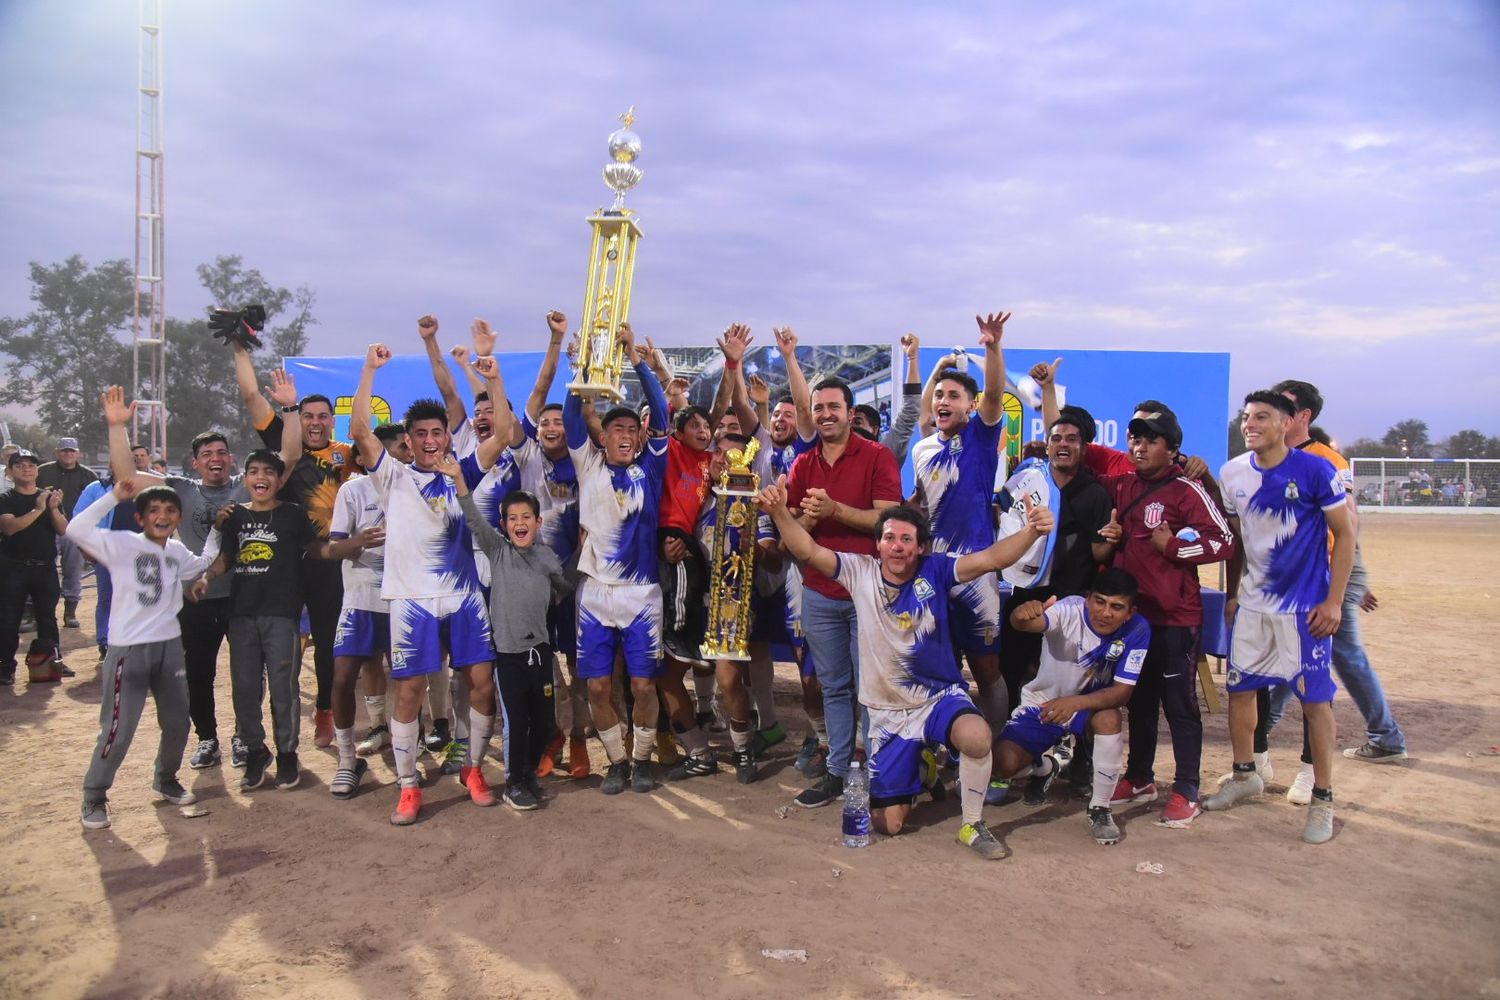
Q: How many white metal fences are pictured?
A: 1